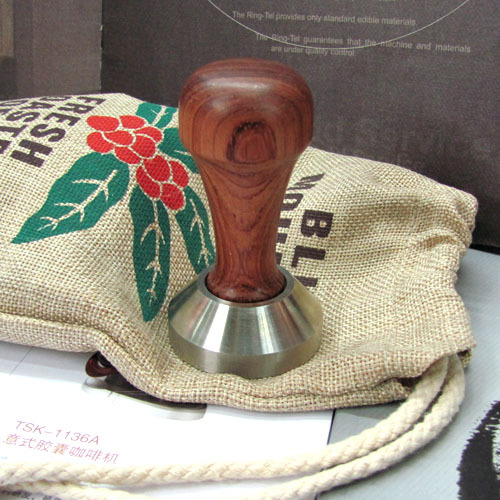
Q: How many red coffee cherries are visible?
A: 11